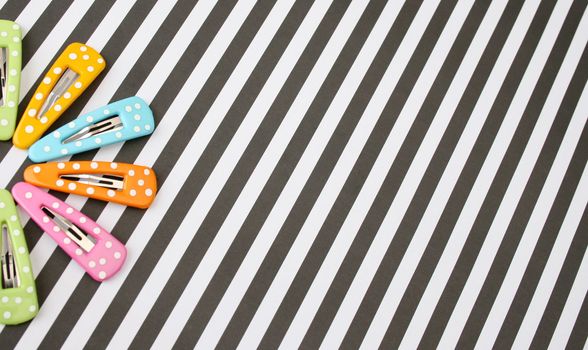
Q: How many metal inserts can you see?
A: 6